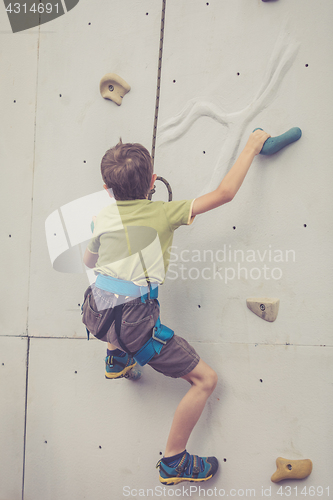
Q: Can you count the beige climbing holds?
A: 3